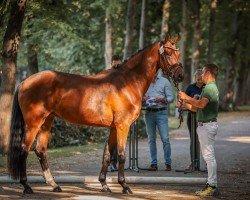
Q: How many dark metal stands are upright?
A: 2